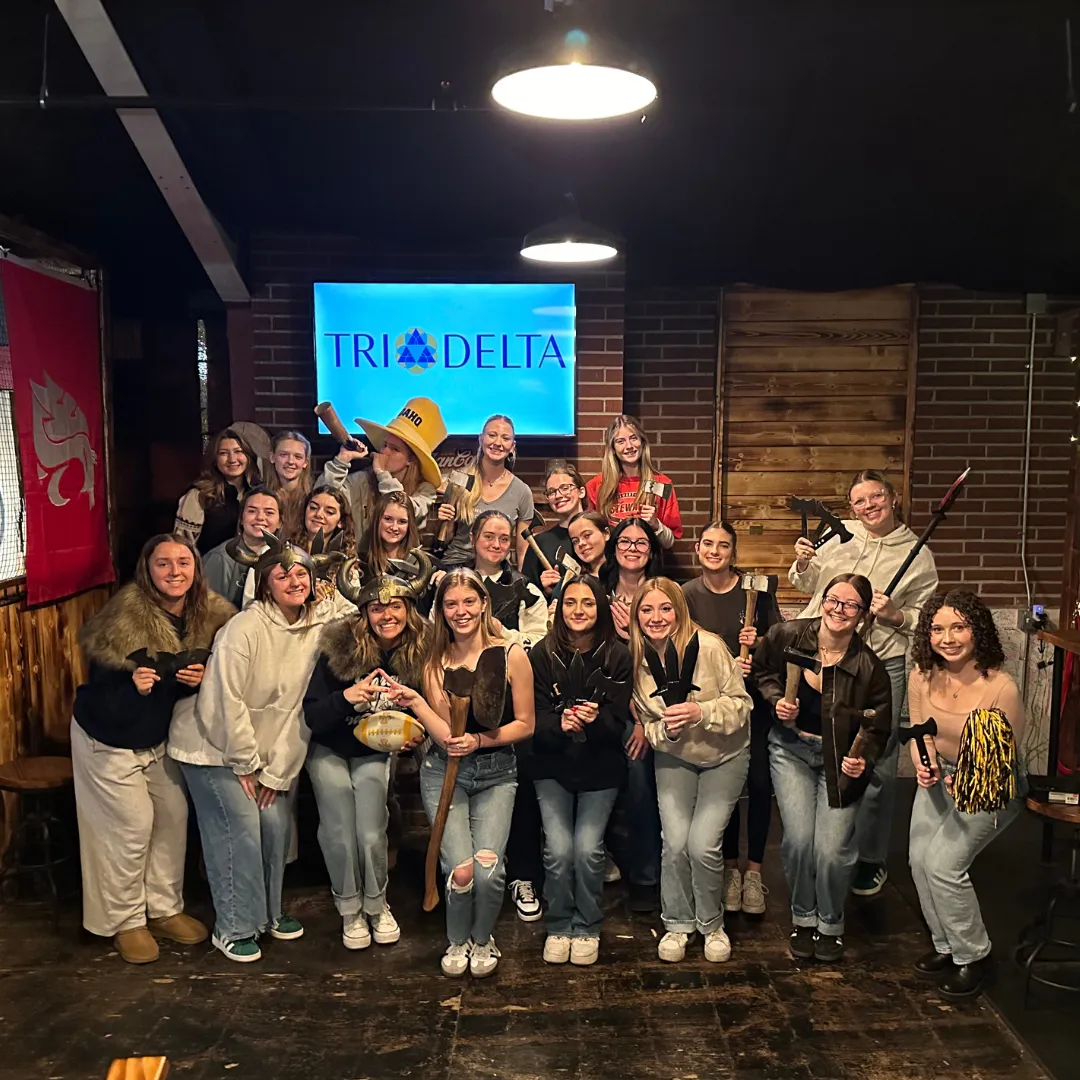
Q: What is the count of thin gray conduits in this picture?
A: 1